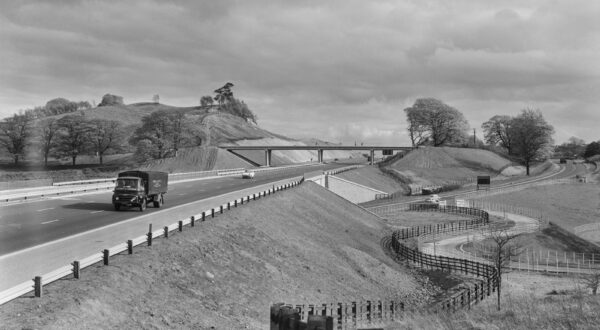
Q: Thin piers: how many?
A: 3